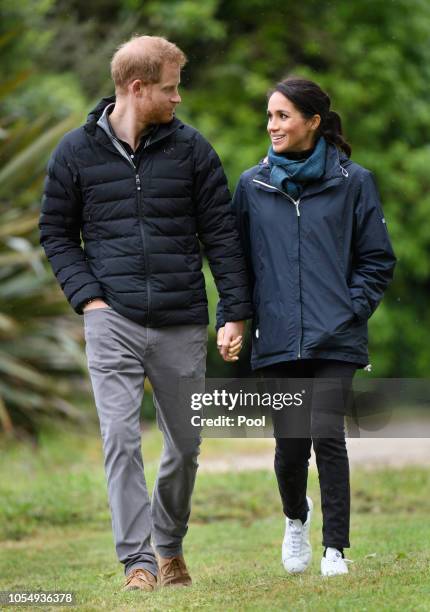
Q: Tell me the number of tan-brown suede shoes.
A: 2